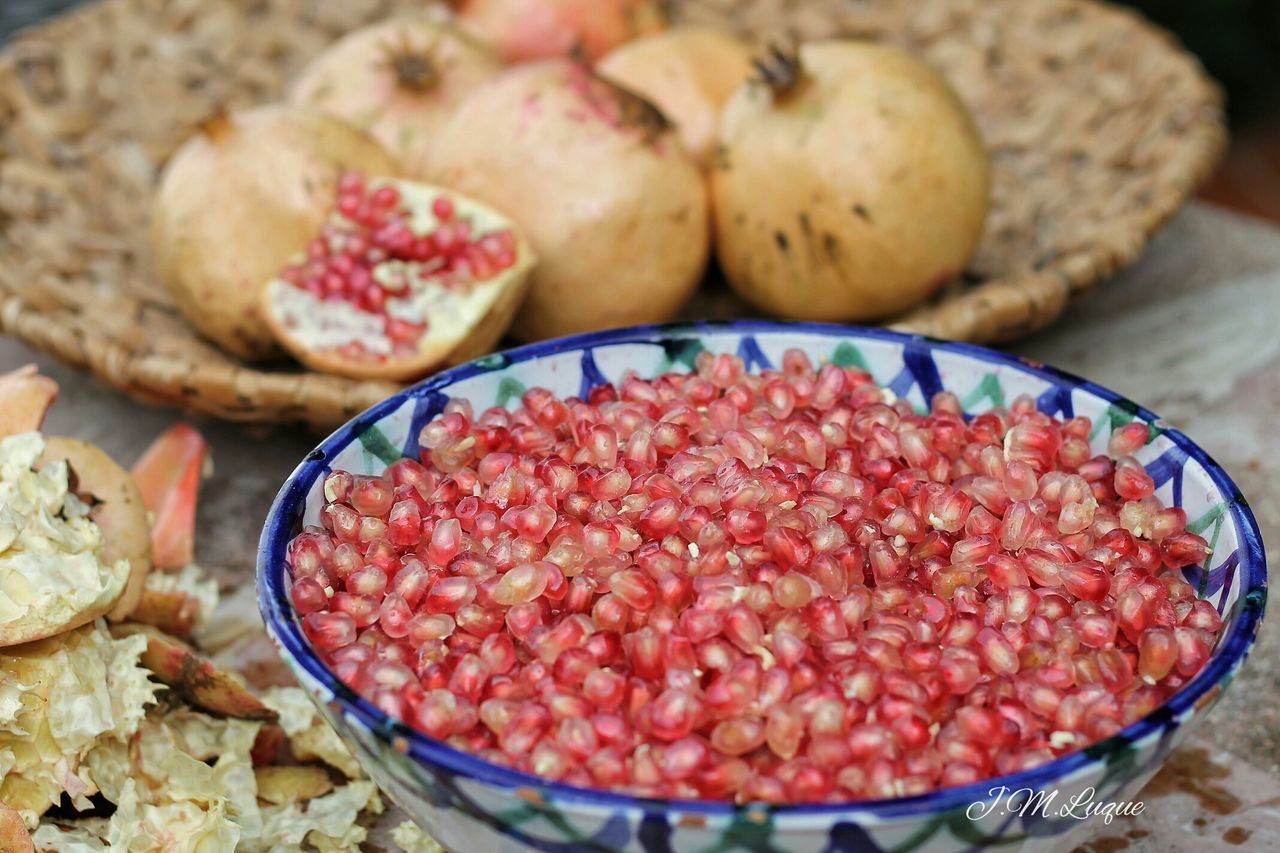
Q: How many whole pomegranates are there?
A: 6